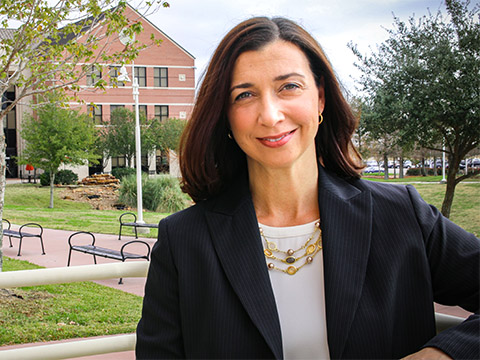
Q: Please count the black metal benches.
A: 3